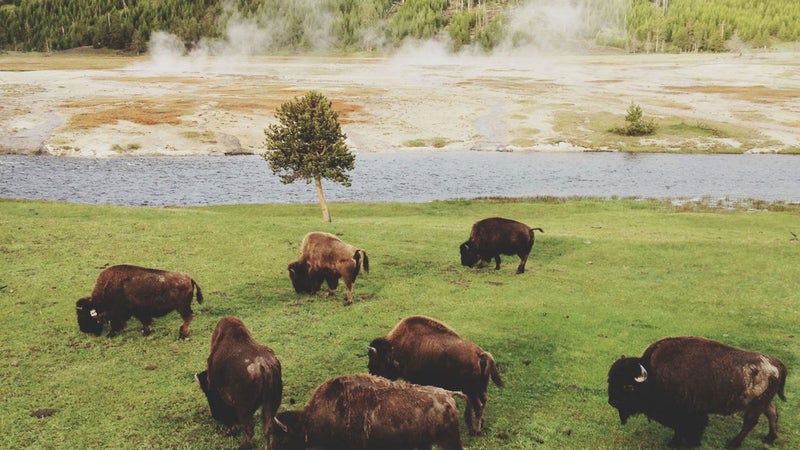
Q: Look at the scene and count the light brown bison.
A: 1